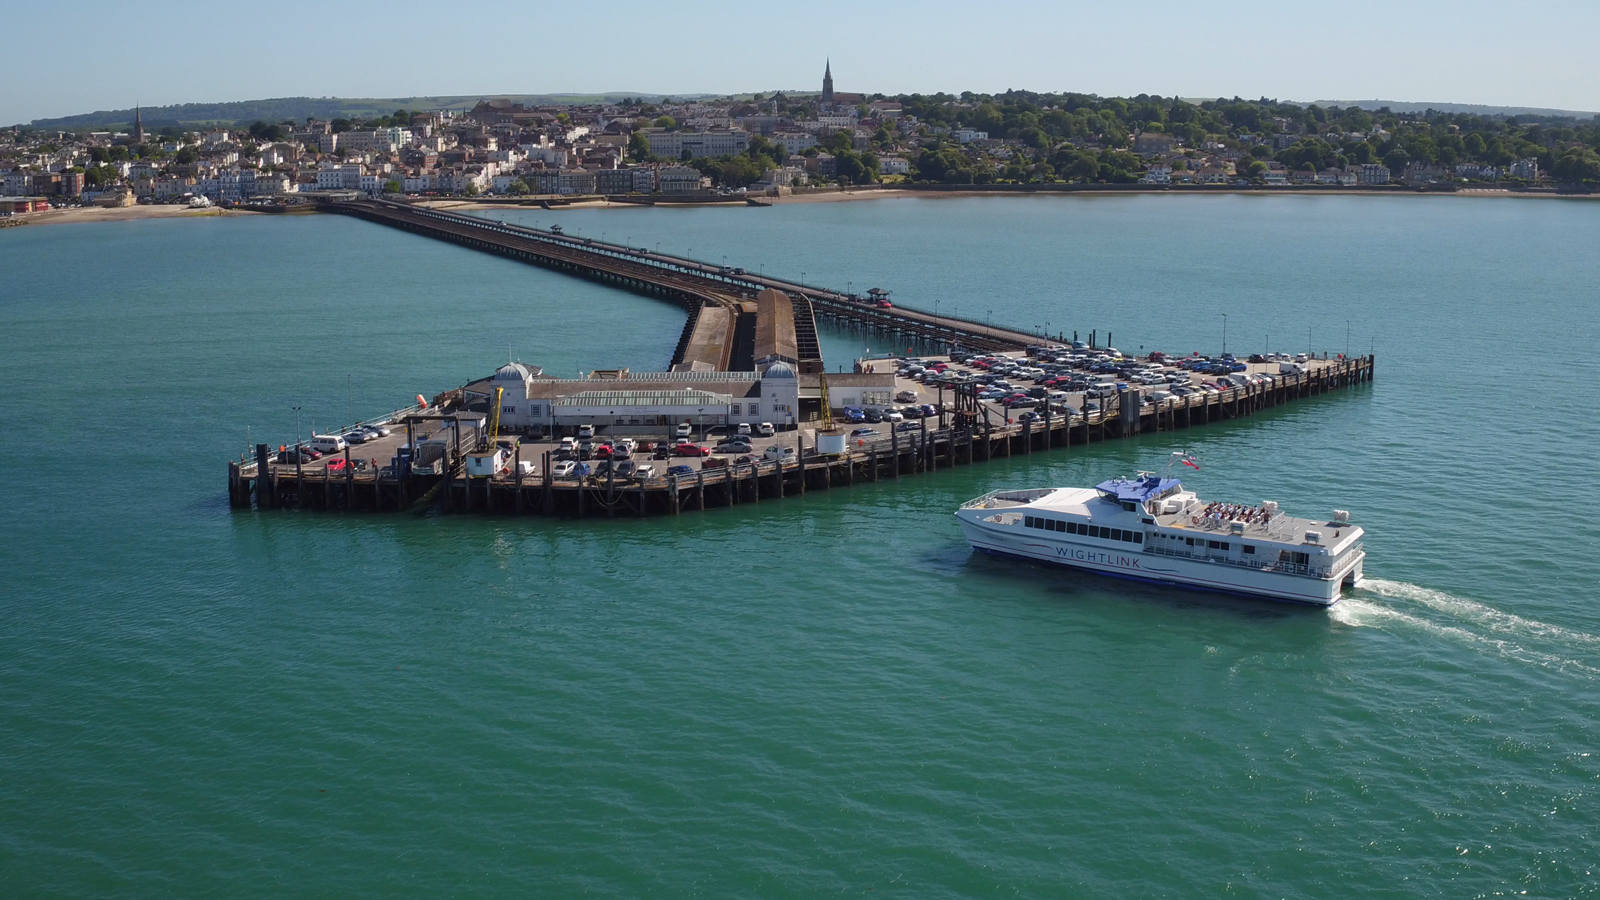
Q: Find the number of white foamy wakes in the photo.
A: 2